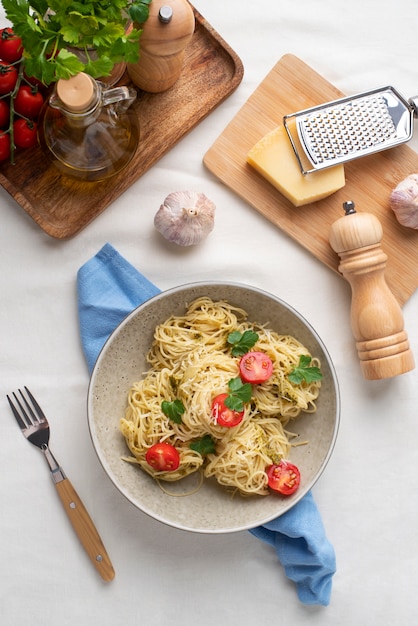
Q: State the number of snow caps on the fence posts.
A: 0